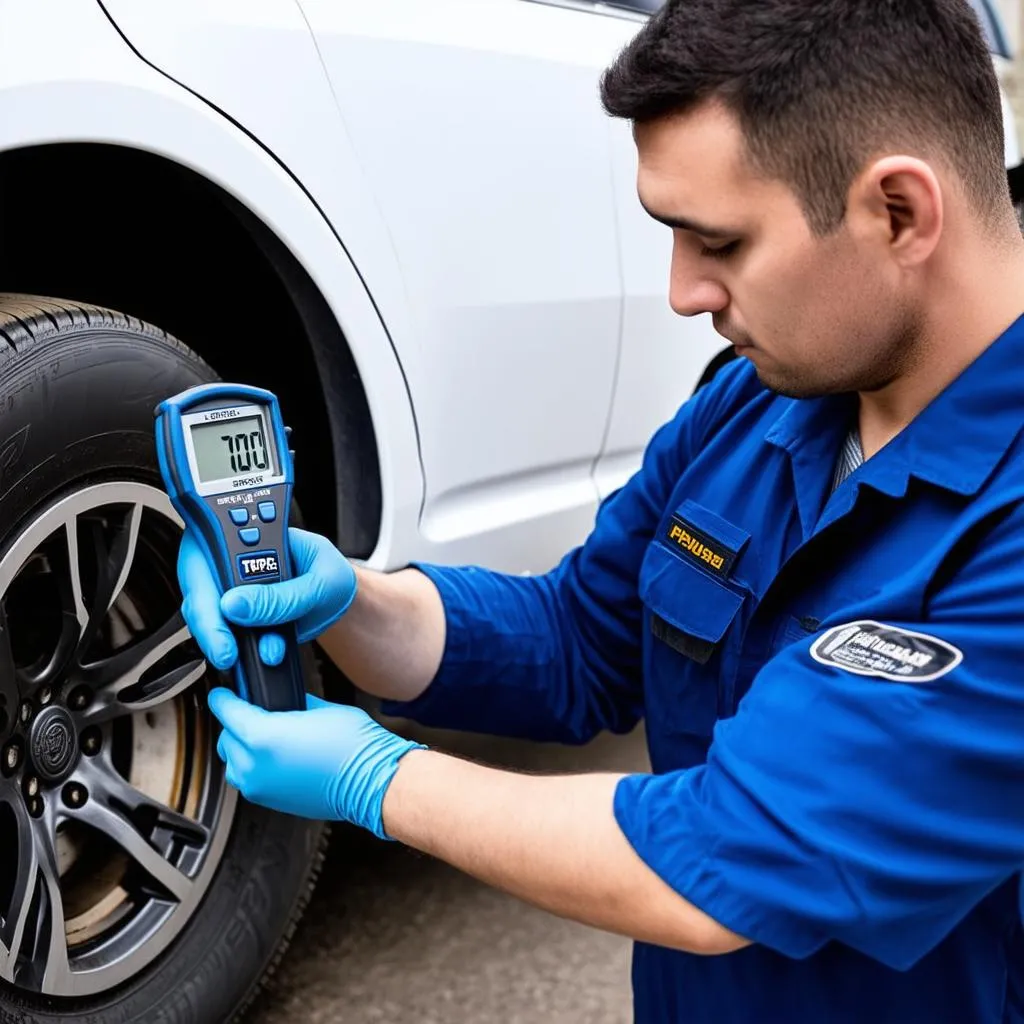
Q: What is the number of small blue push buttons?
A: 3